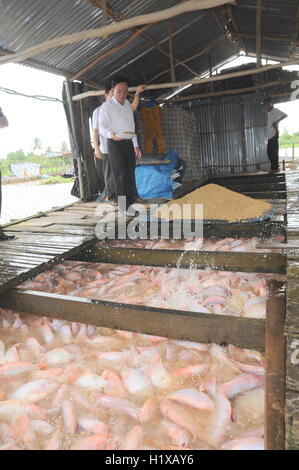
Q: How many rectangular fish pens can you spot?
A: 3